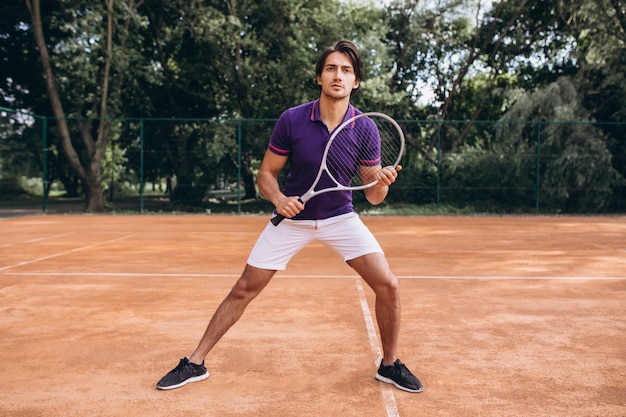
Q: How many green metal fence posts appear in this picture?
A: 5